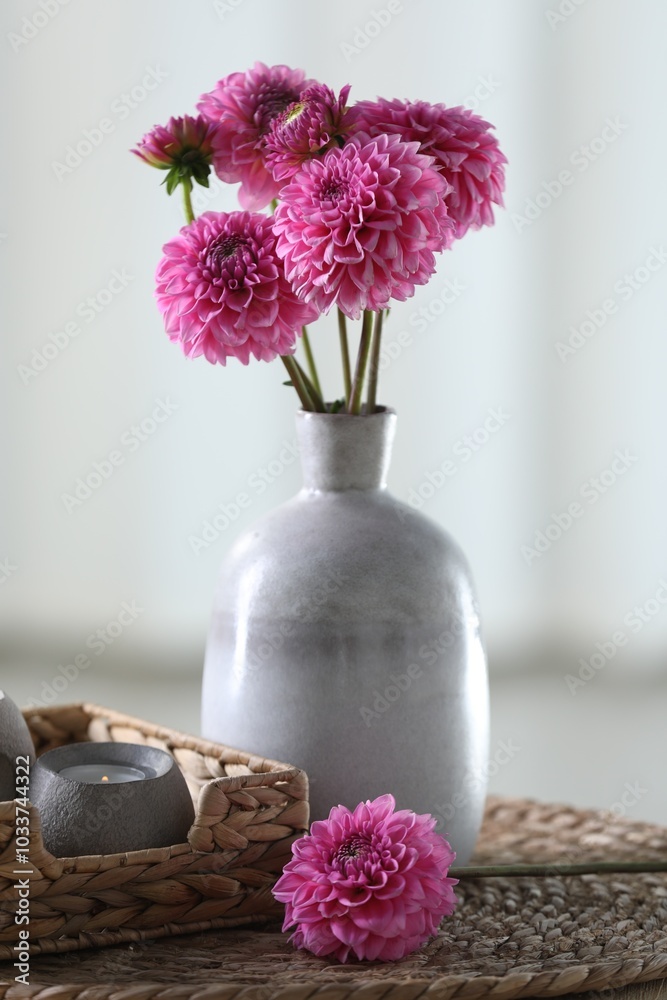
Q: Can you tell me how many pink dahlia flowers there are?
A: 7